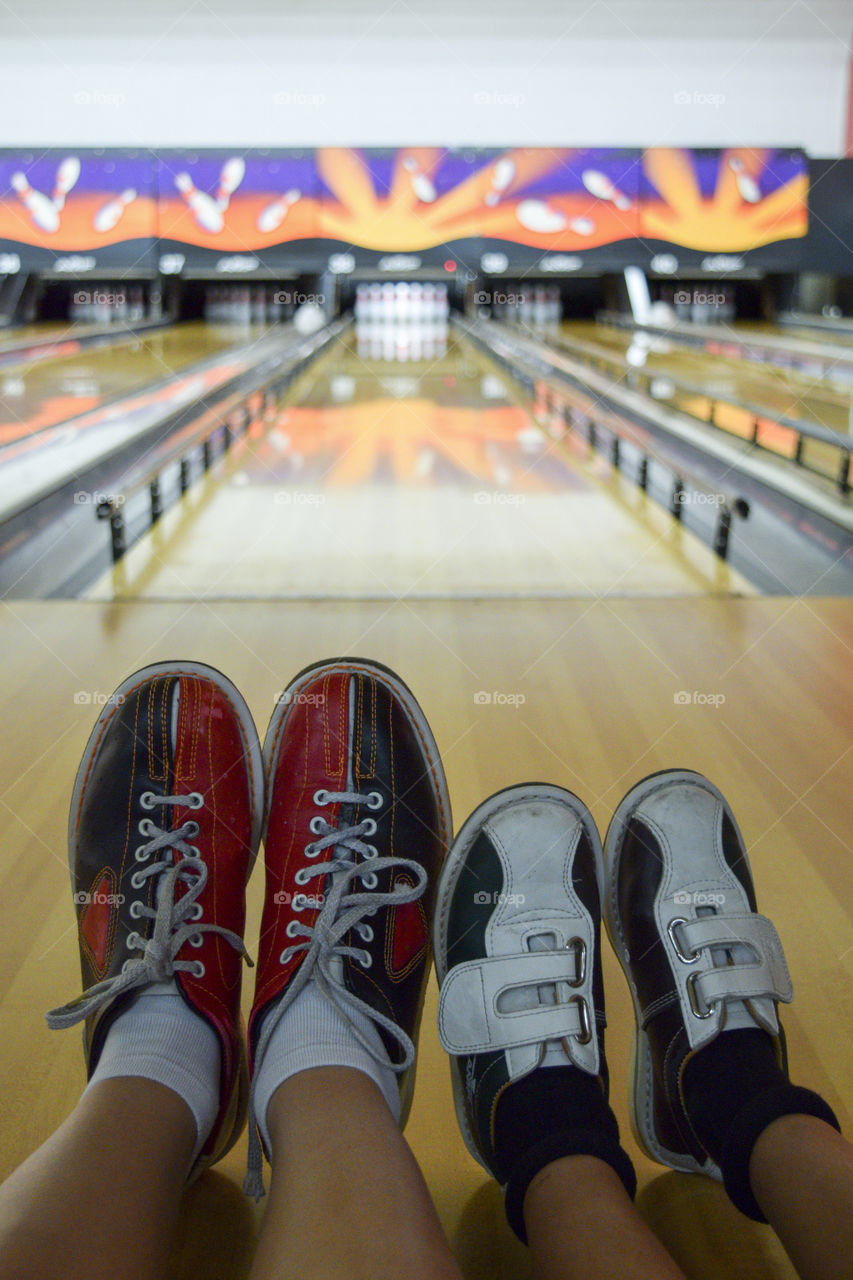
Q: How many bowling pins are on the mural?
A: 11